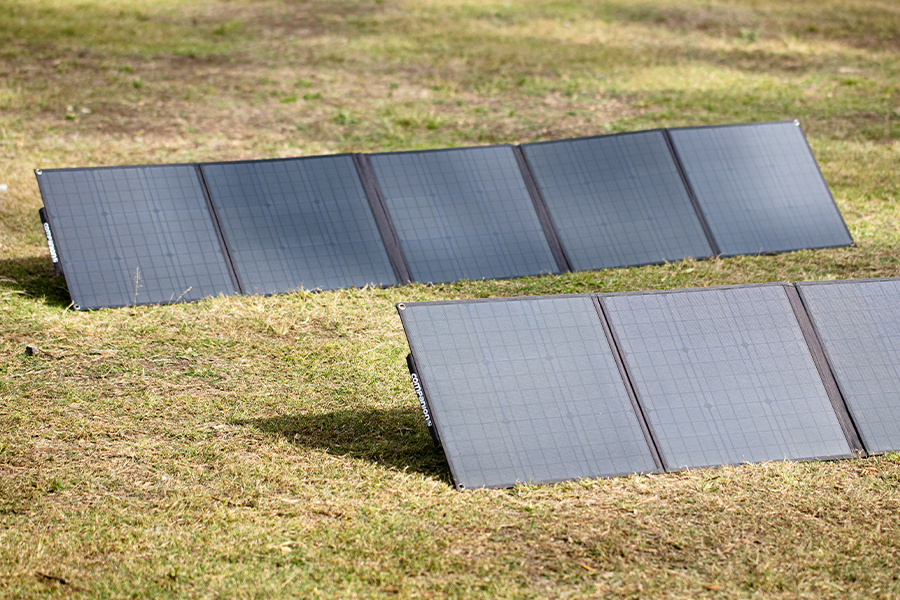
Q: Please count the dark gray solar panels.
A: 8